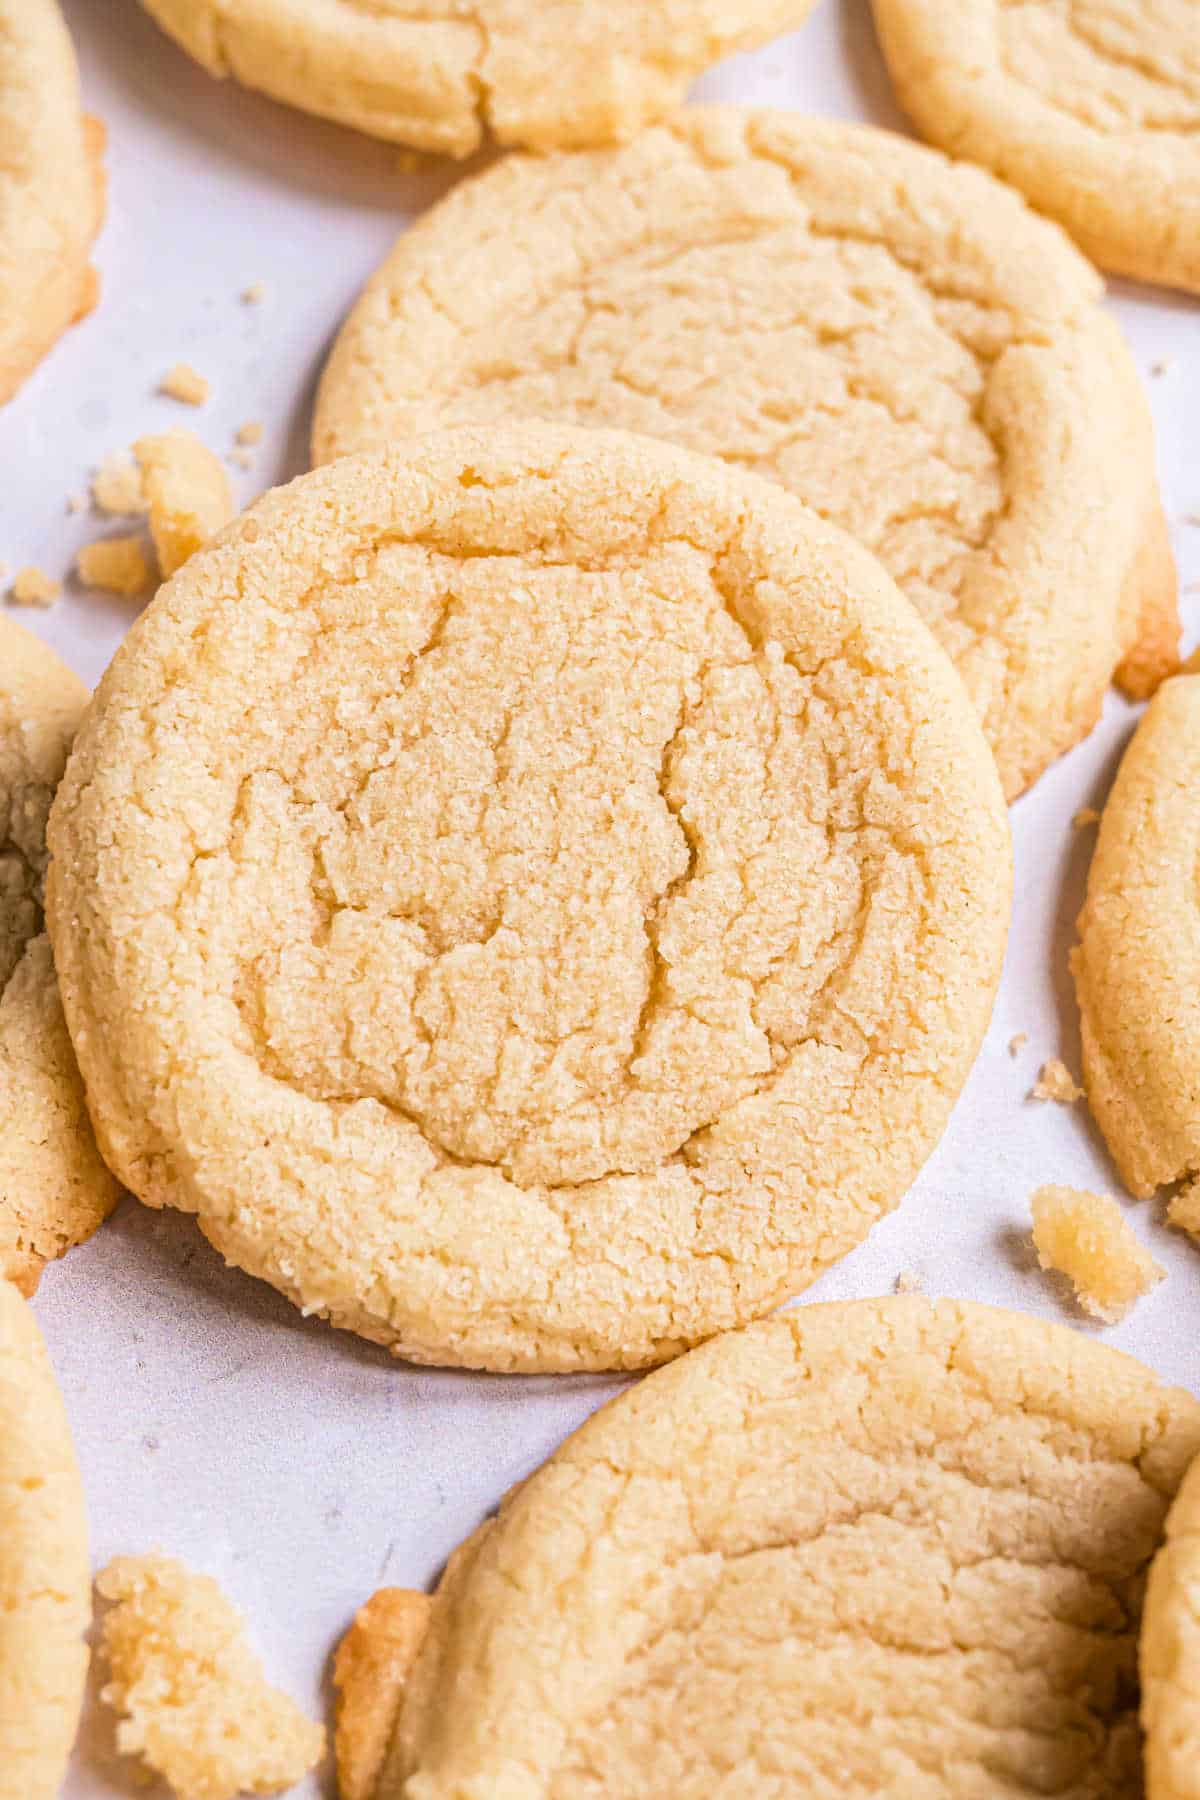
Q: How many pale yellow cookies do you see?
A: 10